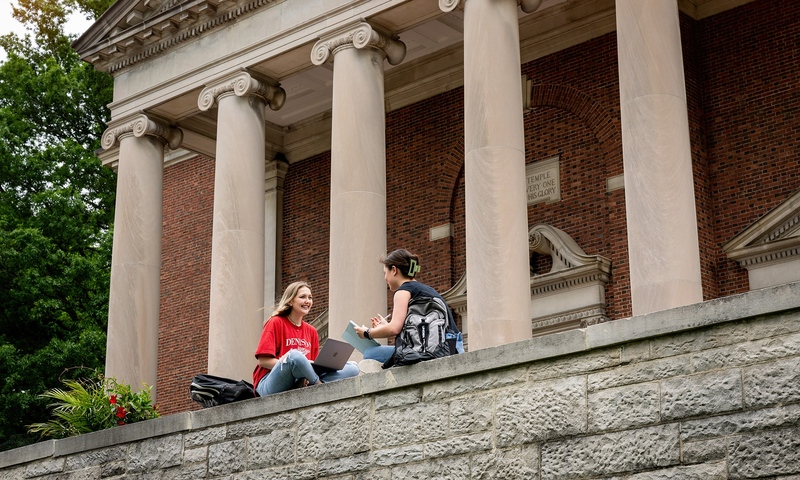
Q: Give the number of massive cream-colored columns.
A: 5